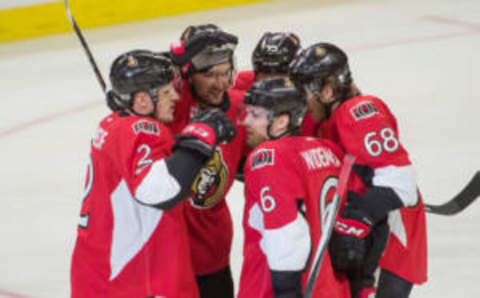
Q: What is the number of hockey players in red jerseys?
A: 5